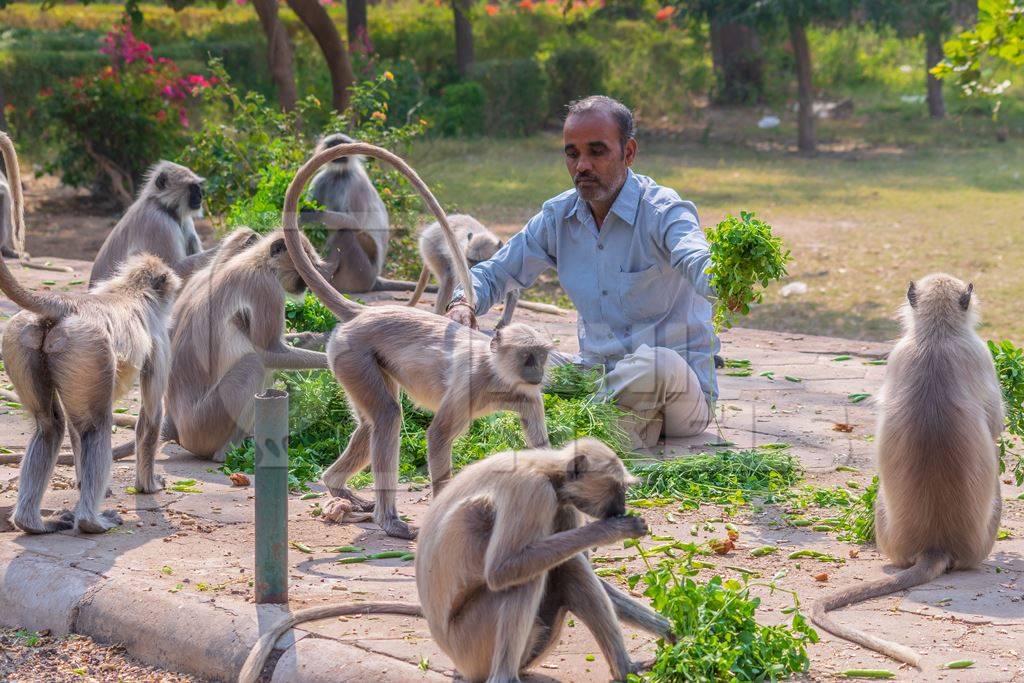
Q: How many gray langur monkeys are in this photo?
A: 10